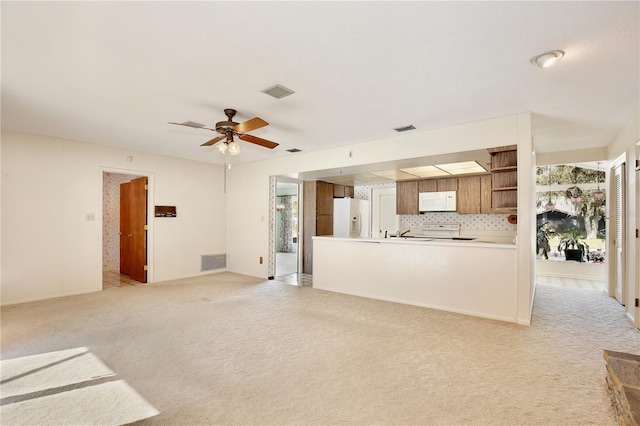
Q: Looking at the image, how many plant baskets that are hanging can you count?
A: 3